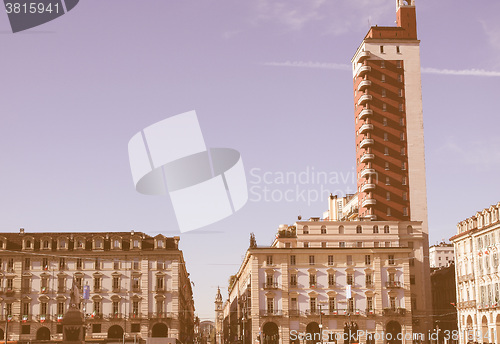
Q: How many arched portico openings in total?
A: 11